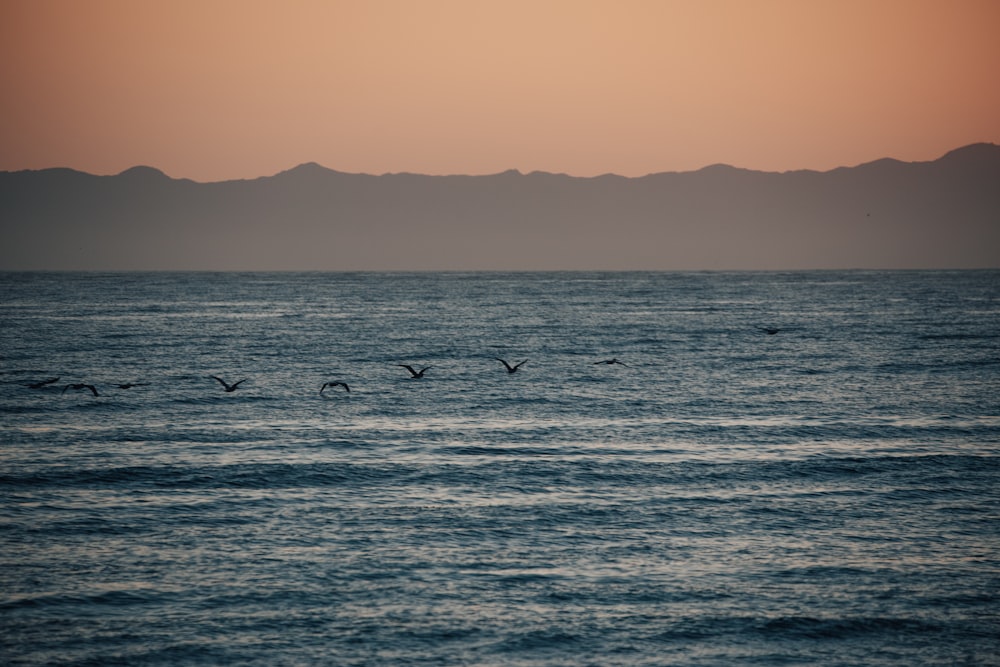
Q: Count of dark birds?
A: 9